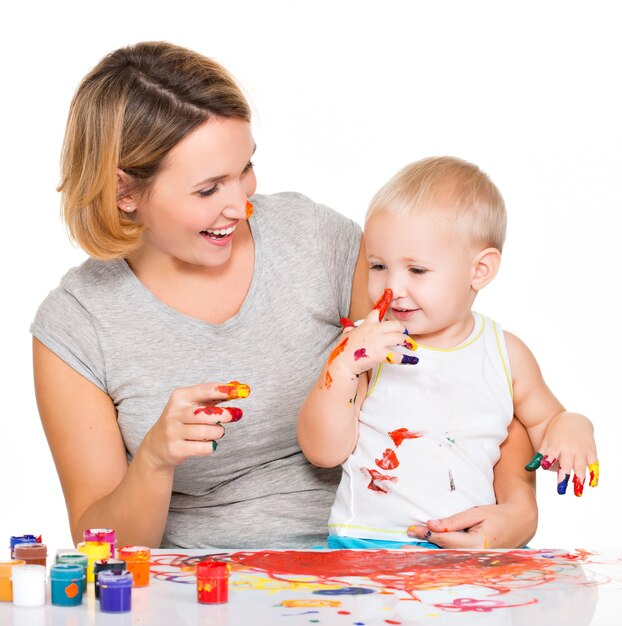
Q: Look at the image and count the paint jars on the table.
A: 12